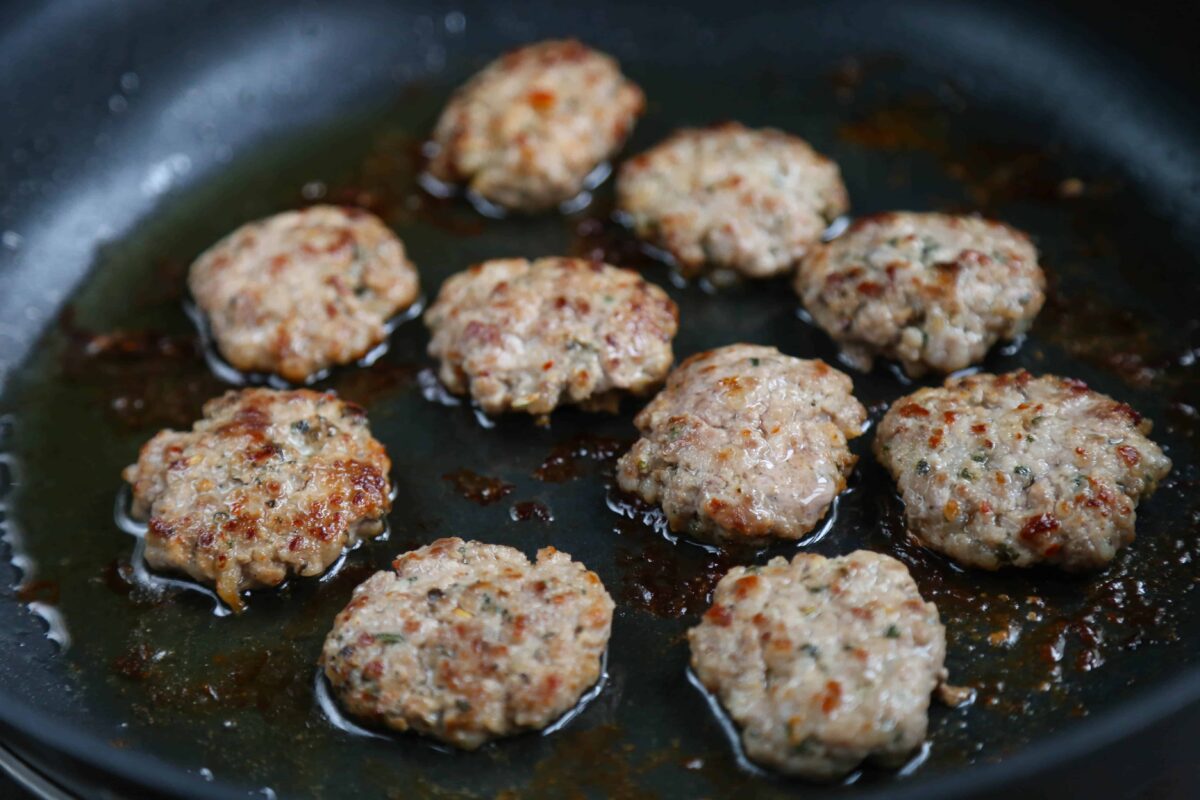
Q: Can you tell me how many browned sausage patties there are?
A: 10